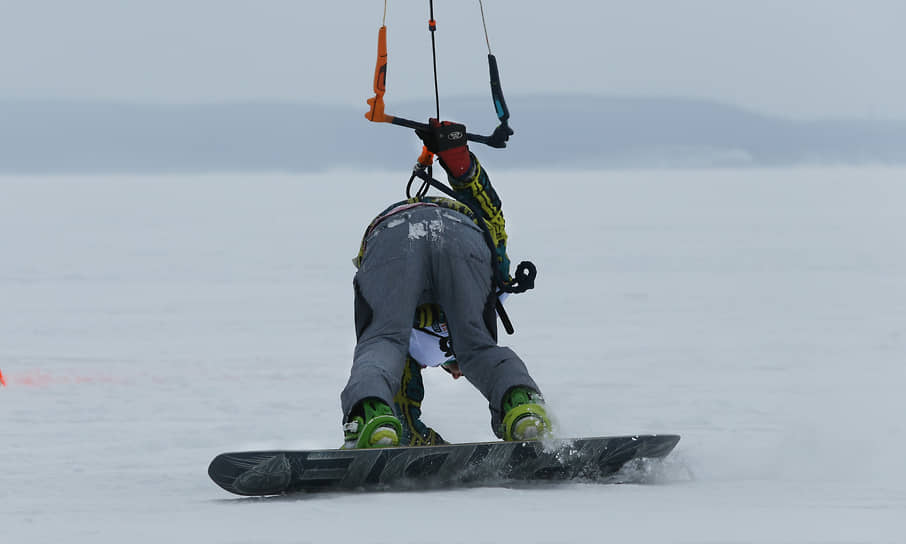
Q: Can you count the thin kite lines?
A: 3